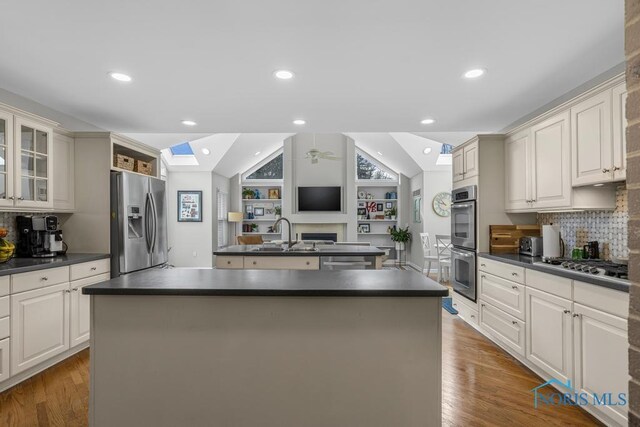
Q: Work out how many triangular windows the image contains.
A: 2